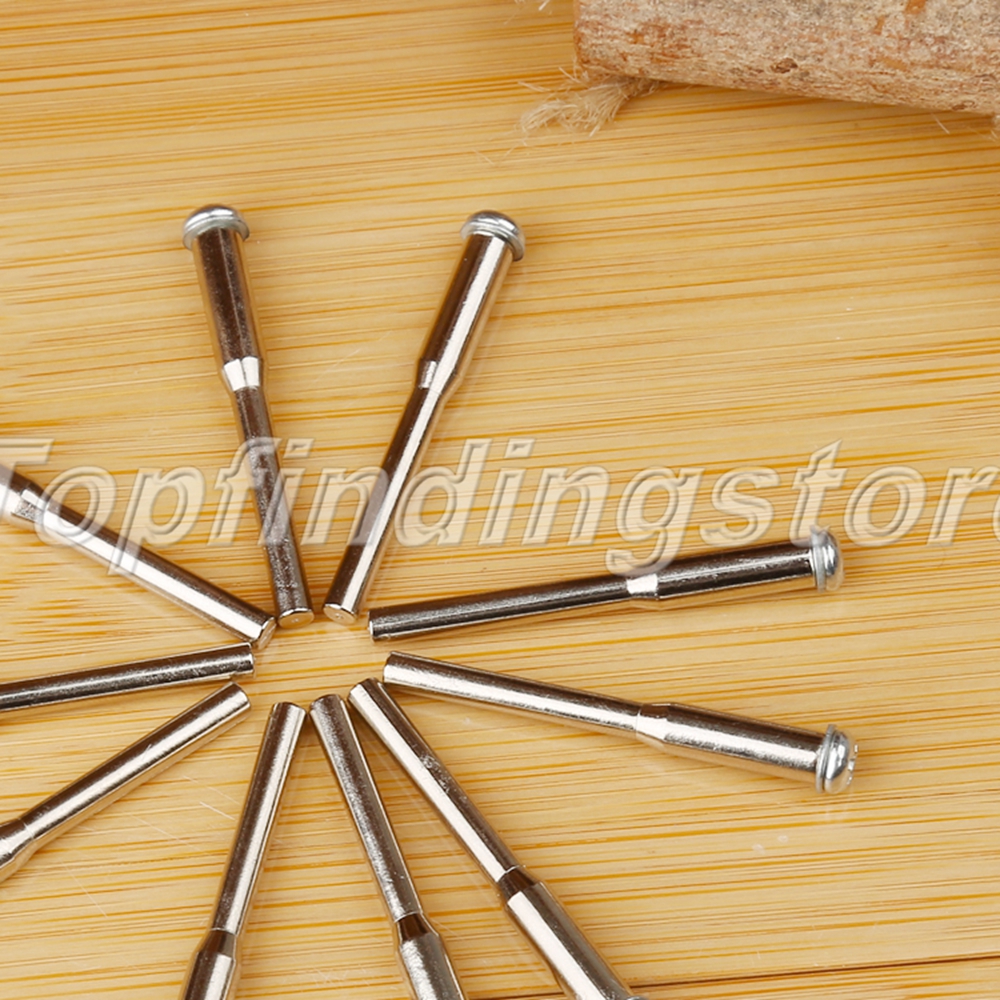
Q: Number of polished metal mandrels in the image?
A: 10